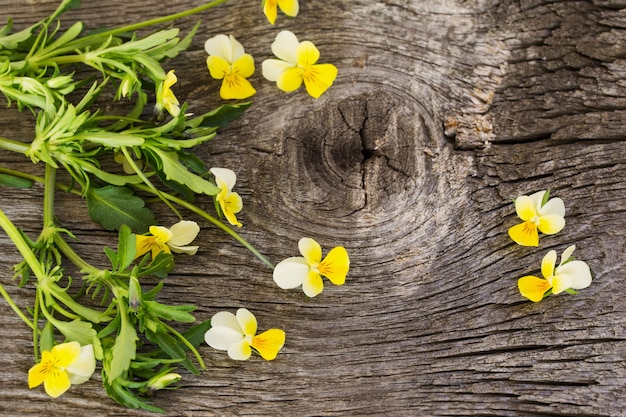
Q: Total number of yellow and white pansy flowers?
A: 11